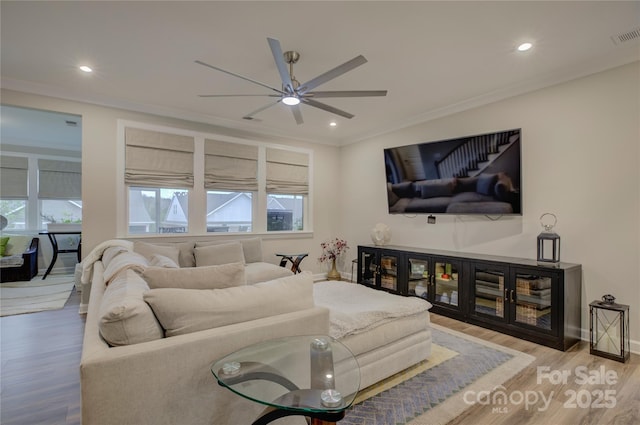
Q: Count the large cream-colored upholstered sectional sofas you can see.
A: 1